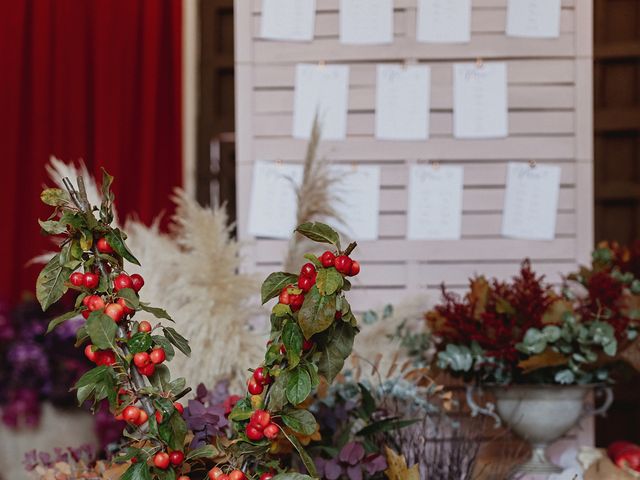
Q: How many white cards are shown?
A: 11